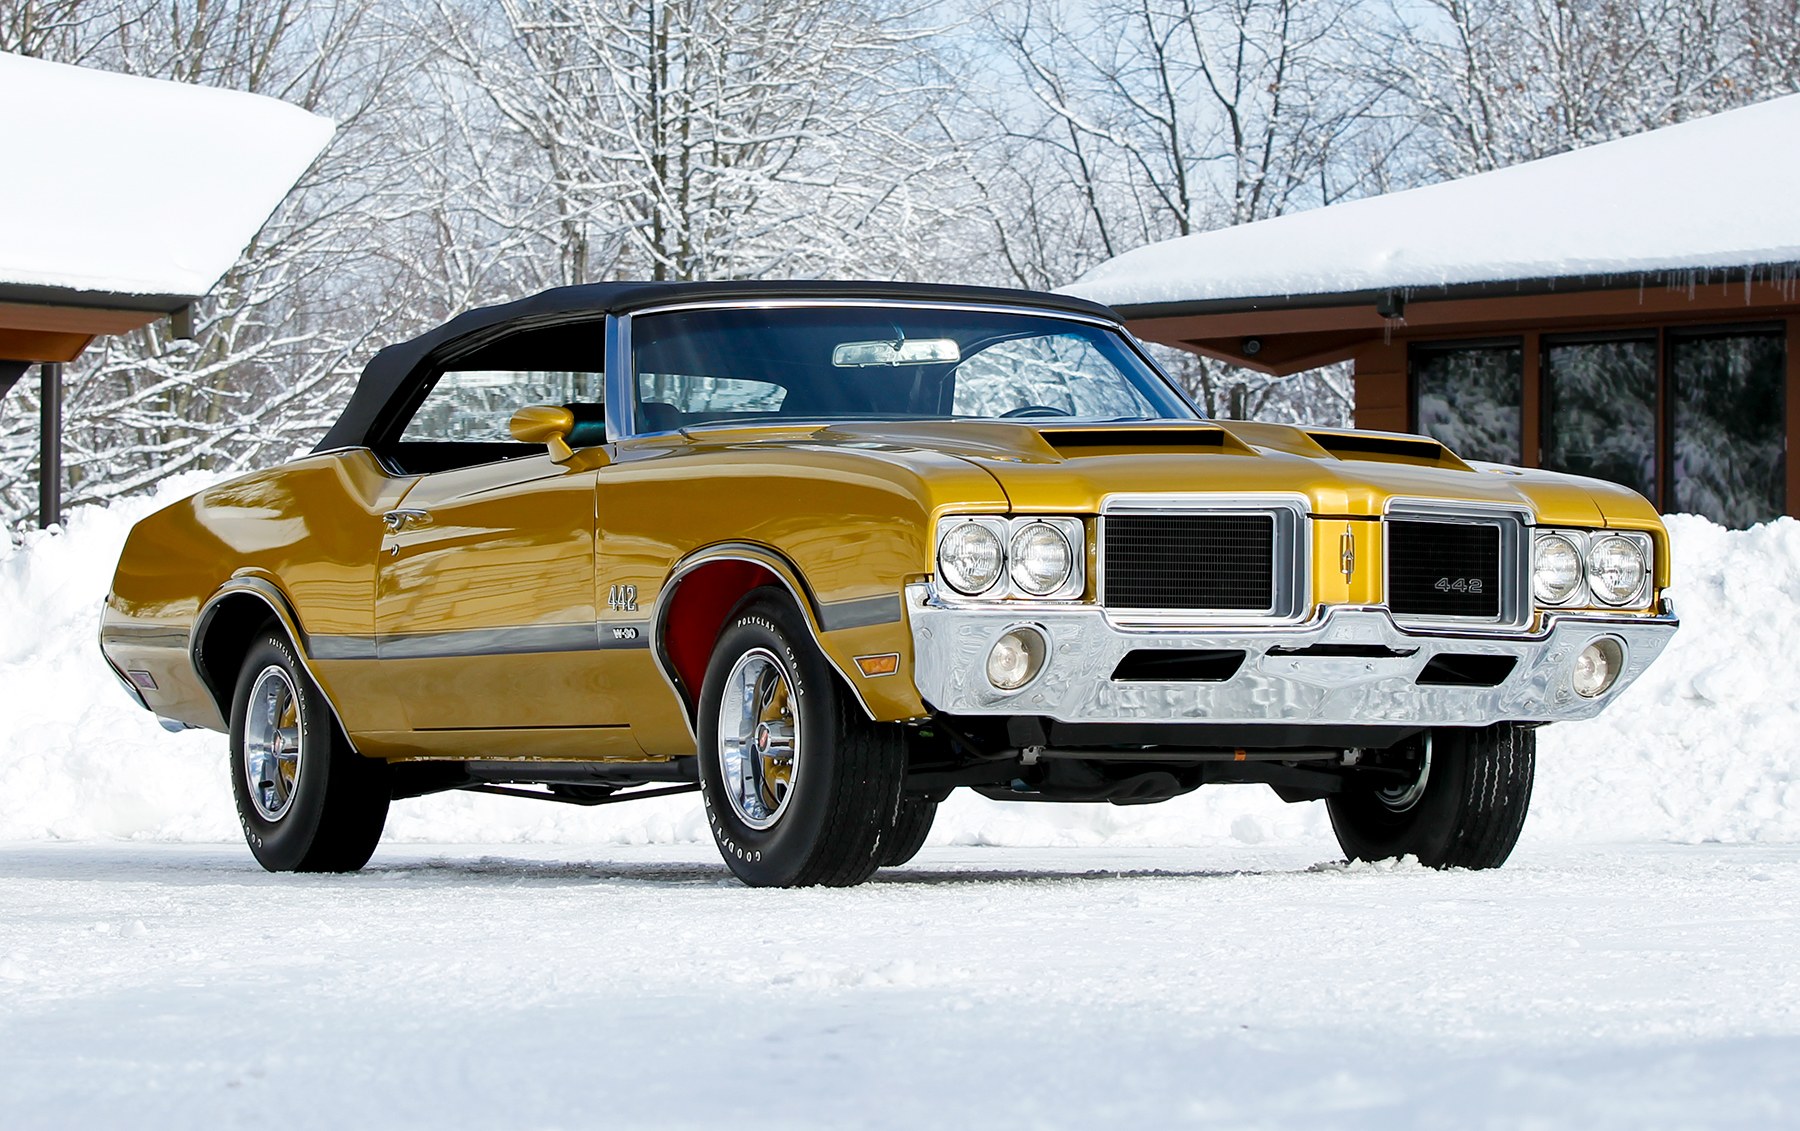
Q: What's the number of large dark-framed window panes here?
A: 3